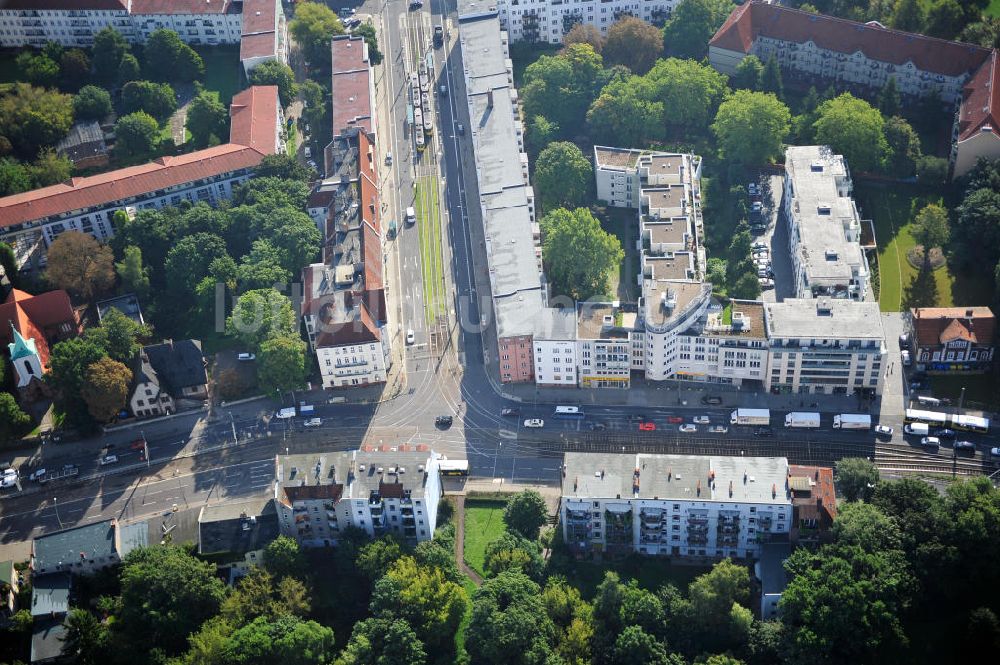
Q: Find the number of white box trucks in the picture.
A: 3